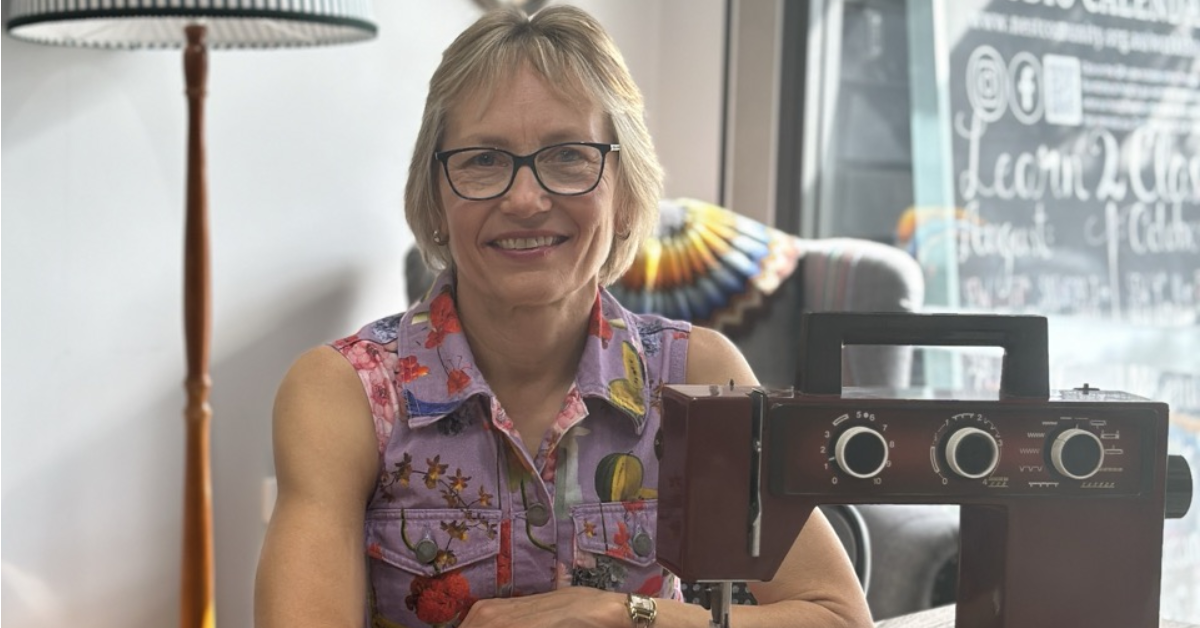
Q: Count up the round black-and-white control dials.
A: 3